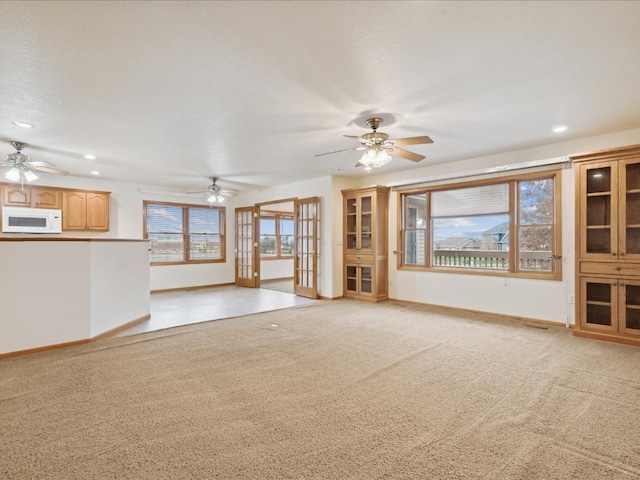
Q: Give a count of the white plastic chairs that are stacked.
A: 0